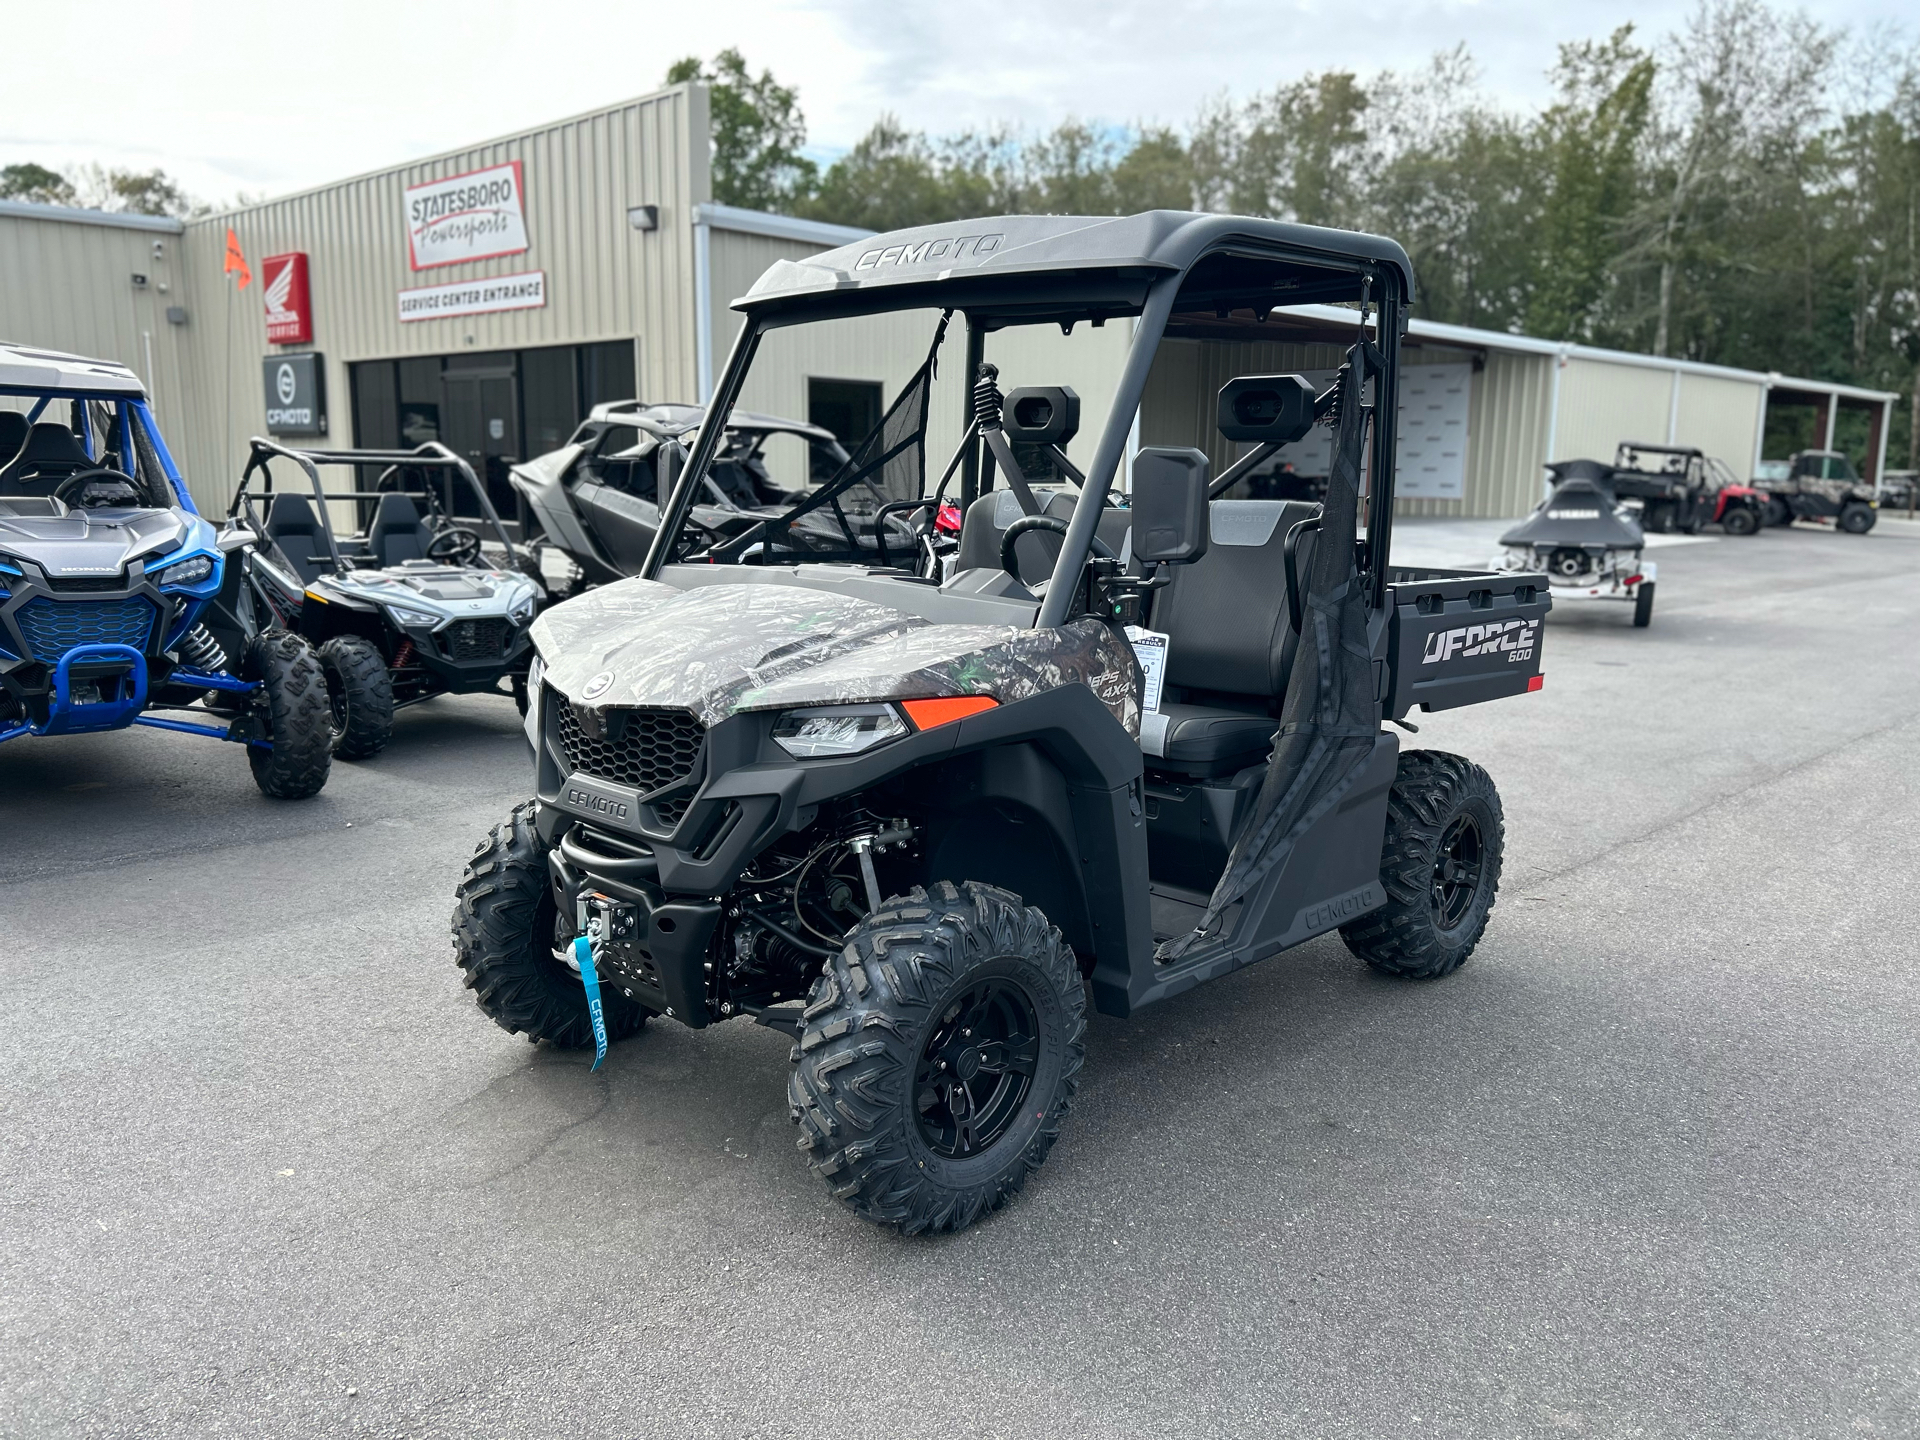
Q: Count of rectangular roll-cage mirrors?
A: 2